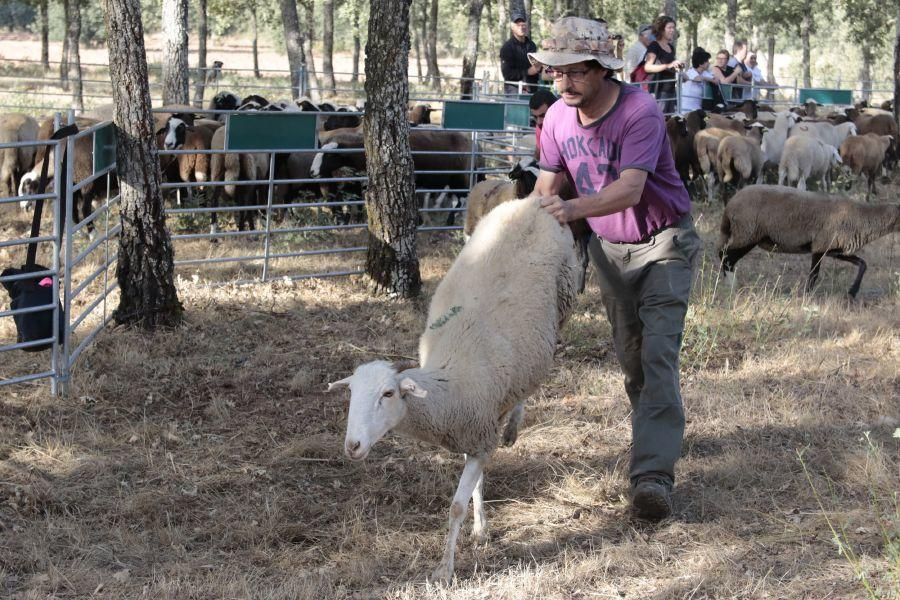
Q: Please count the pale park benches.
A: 0